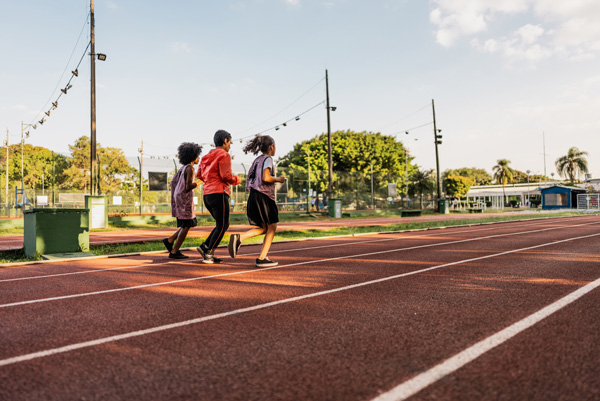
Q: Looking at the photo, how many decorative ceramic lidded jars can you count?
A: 0